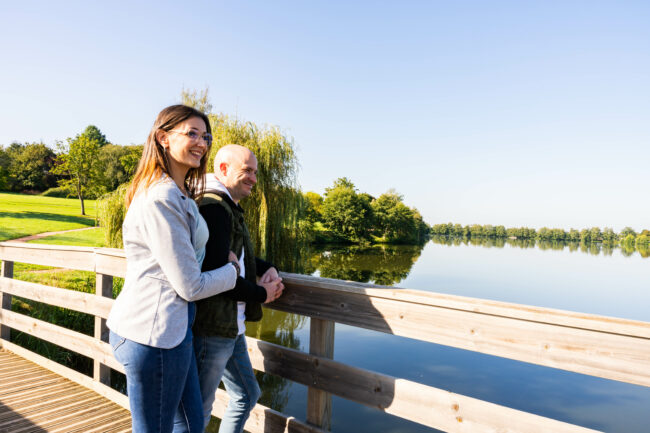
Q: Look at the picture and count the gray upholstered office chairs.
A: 0